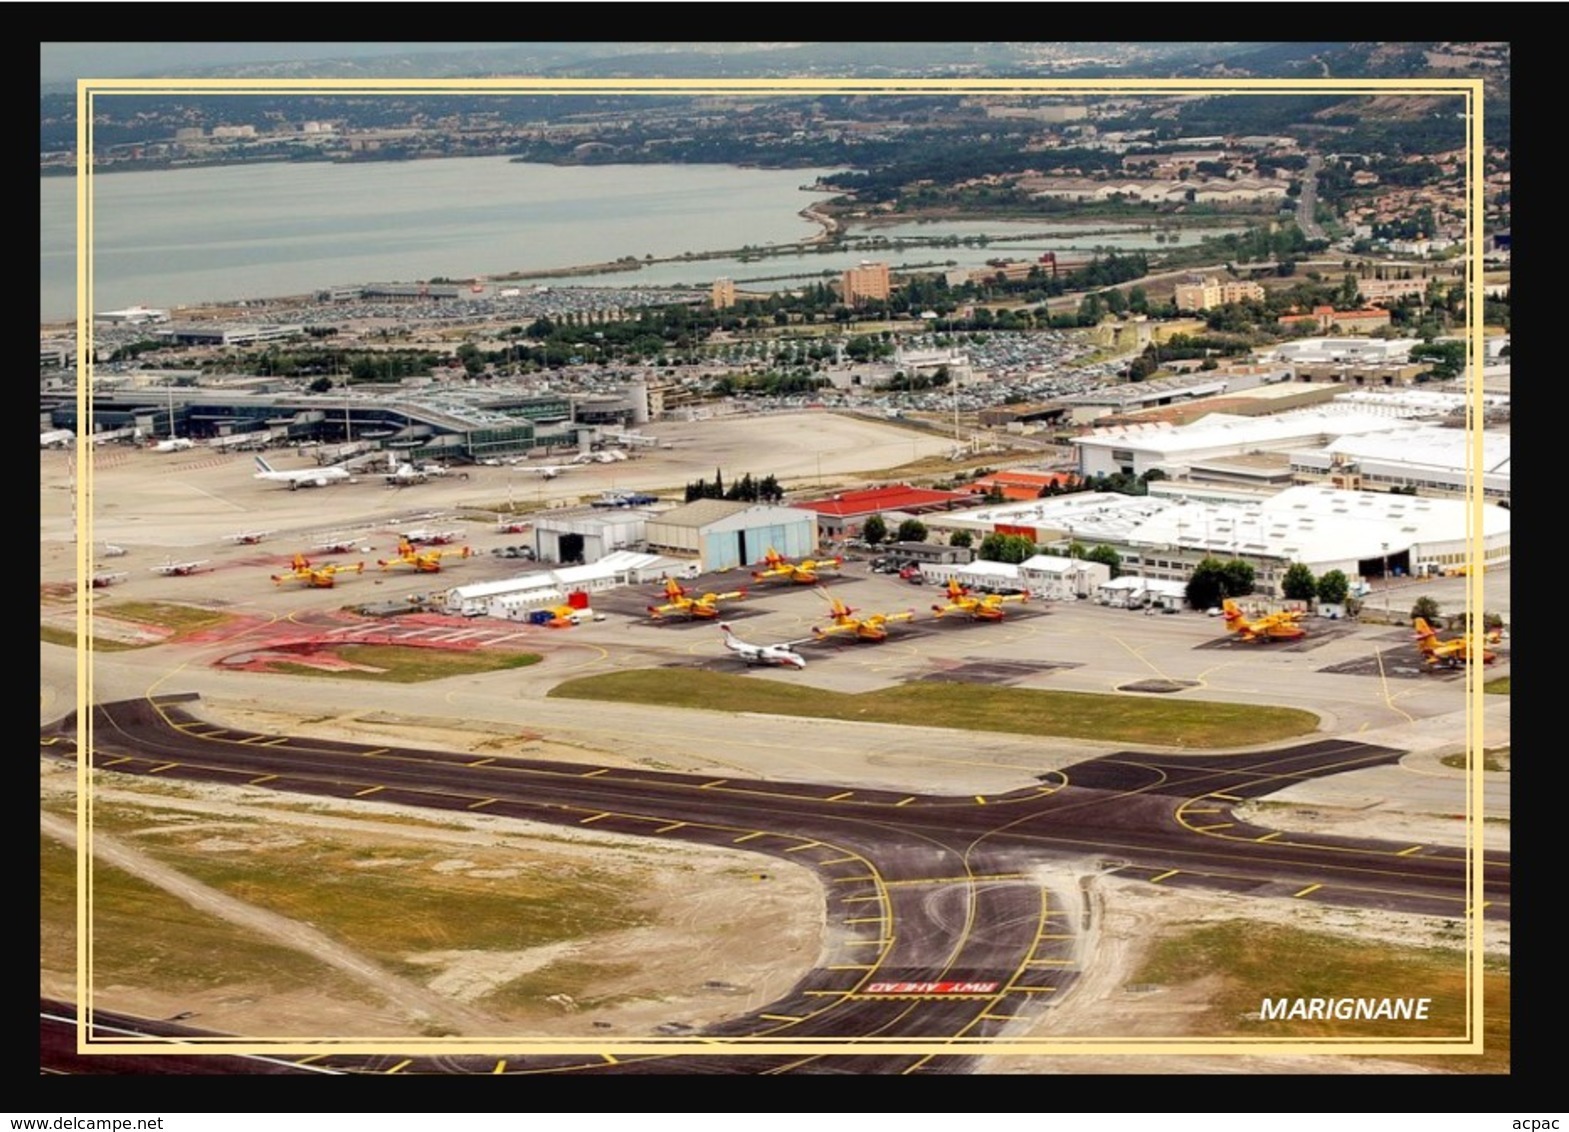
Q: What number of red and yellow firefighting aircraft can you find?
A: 8